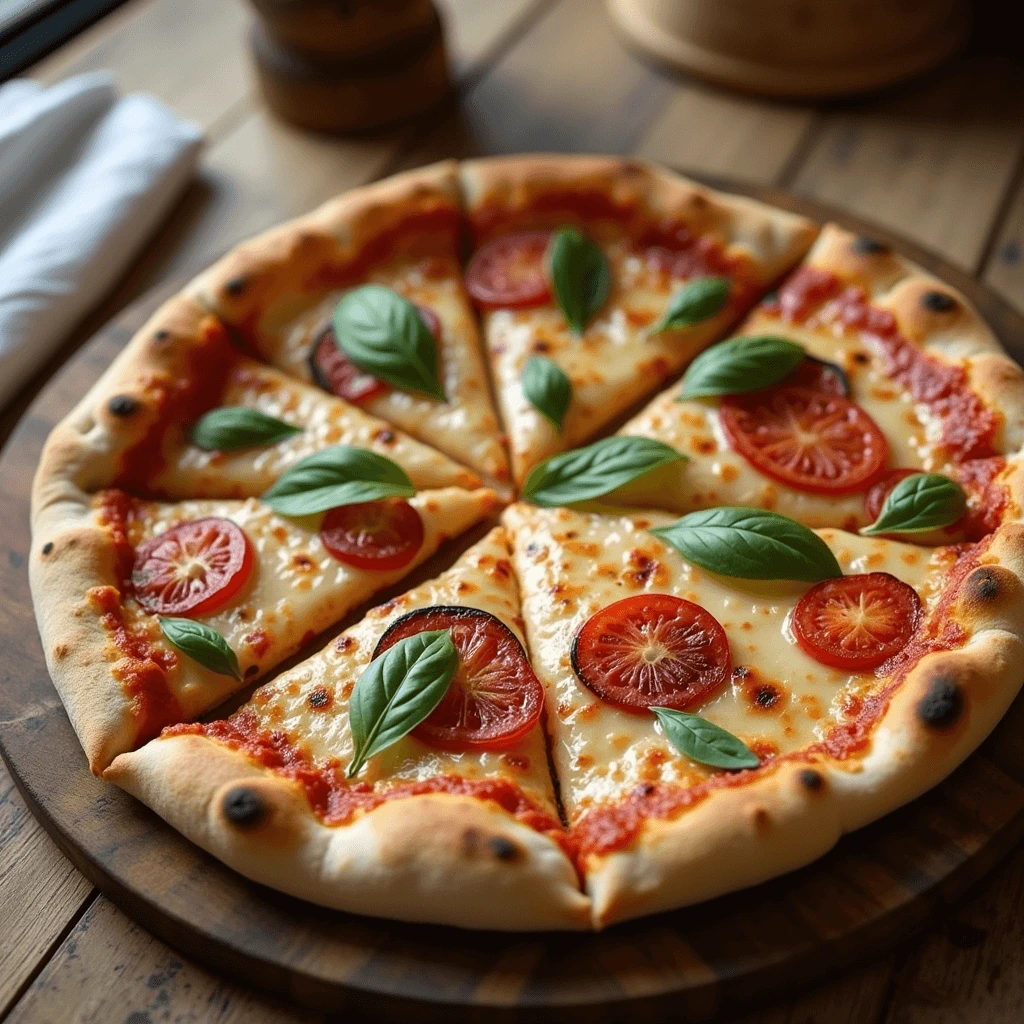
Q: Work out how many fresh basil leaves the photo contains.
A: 13